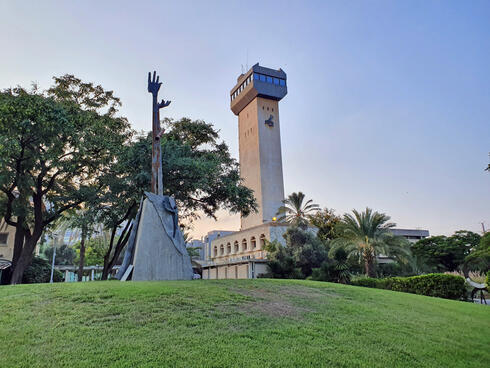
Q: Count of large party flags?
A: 0